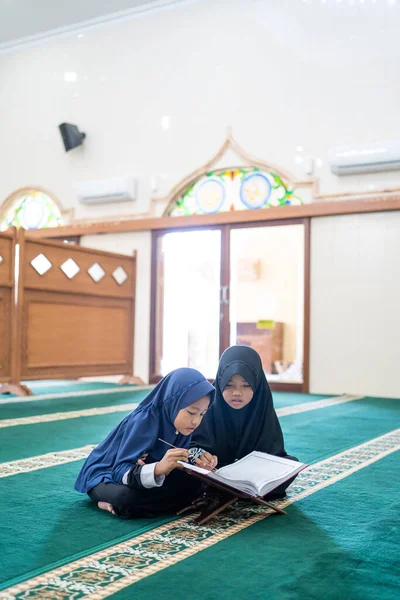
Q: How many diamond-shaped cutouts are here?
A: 4